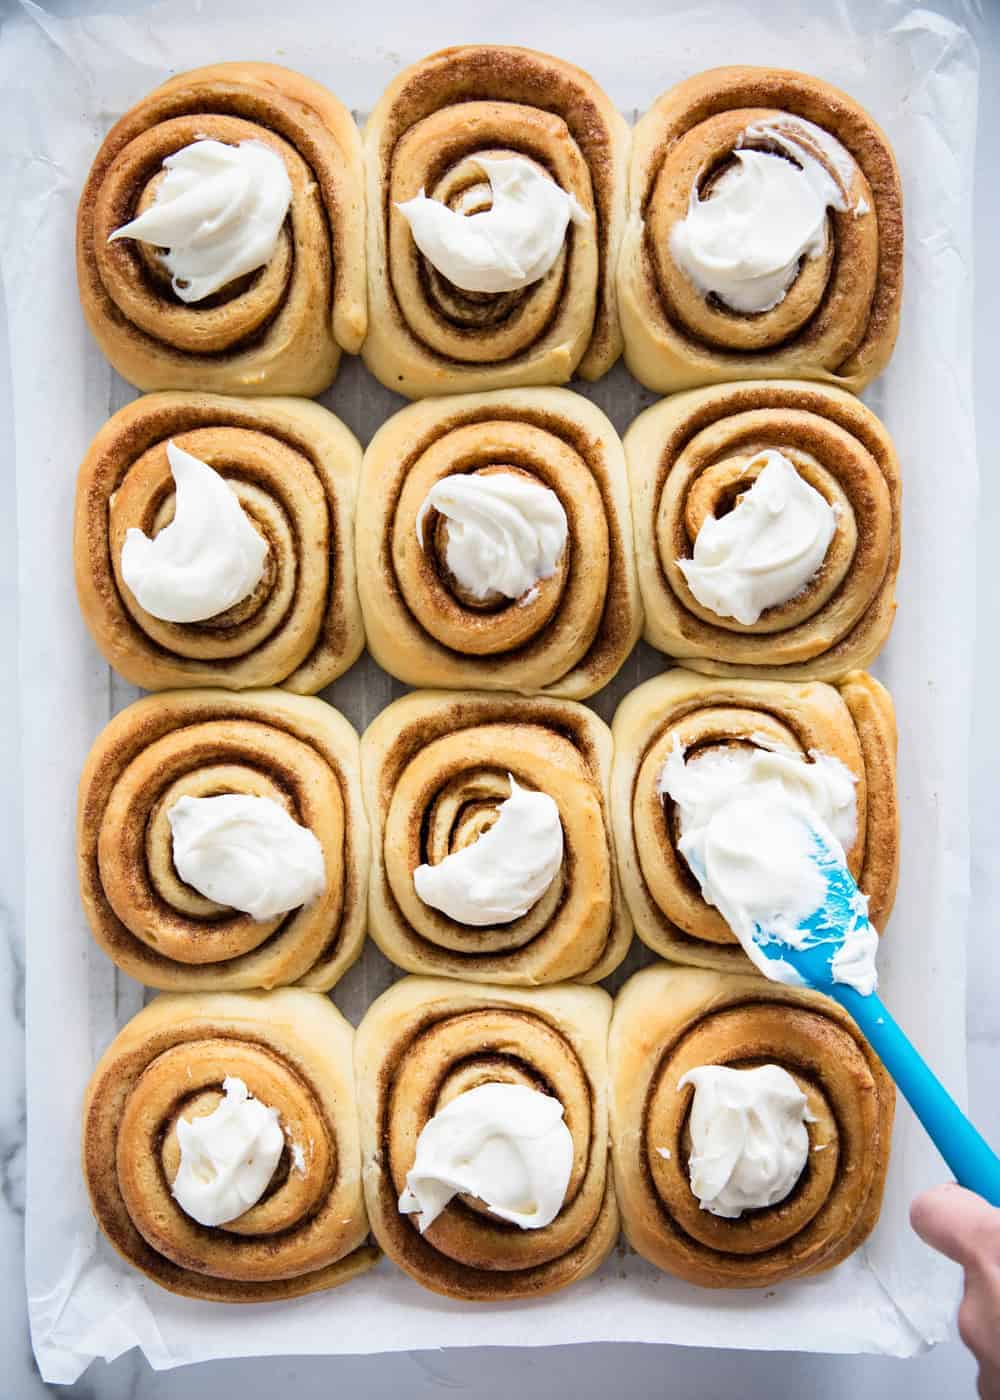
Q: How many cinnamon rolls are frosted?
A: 12